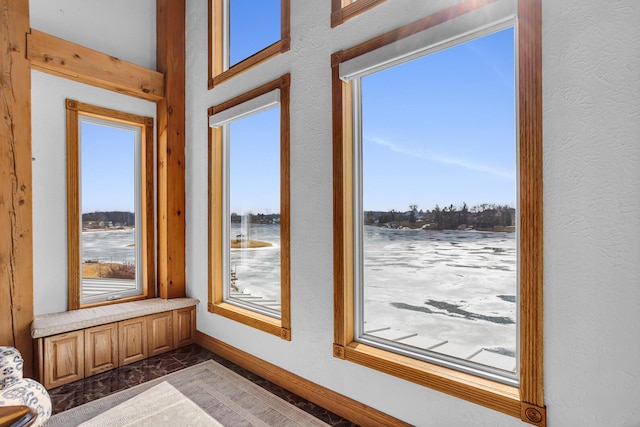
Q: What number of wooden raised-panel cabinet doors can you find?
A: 5